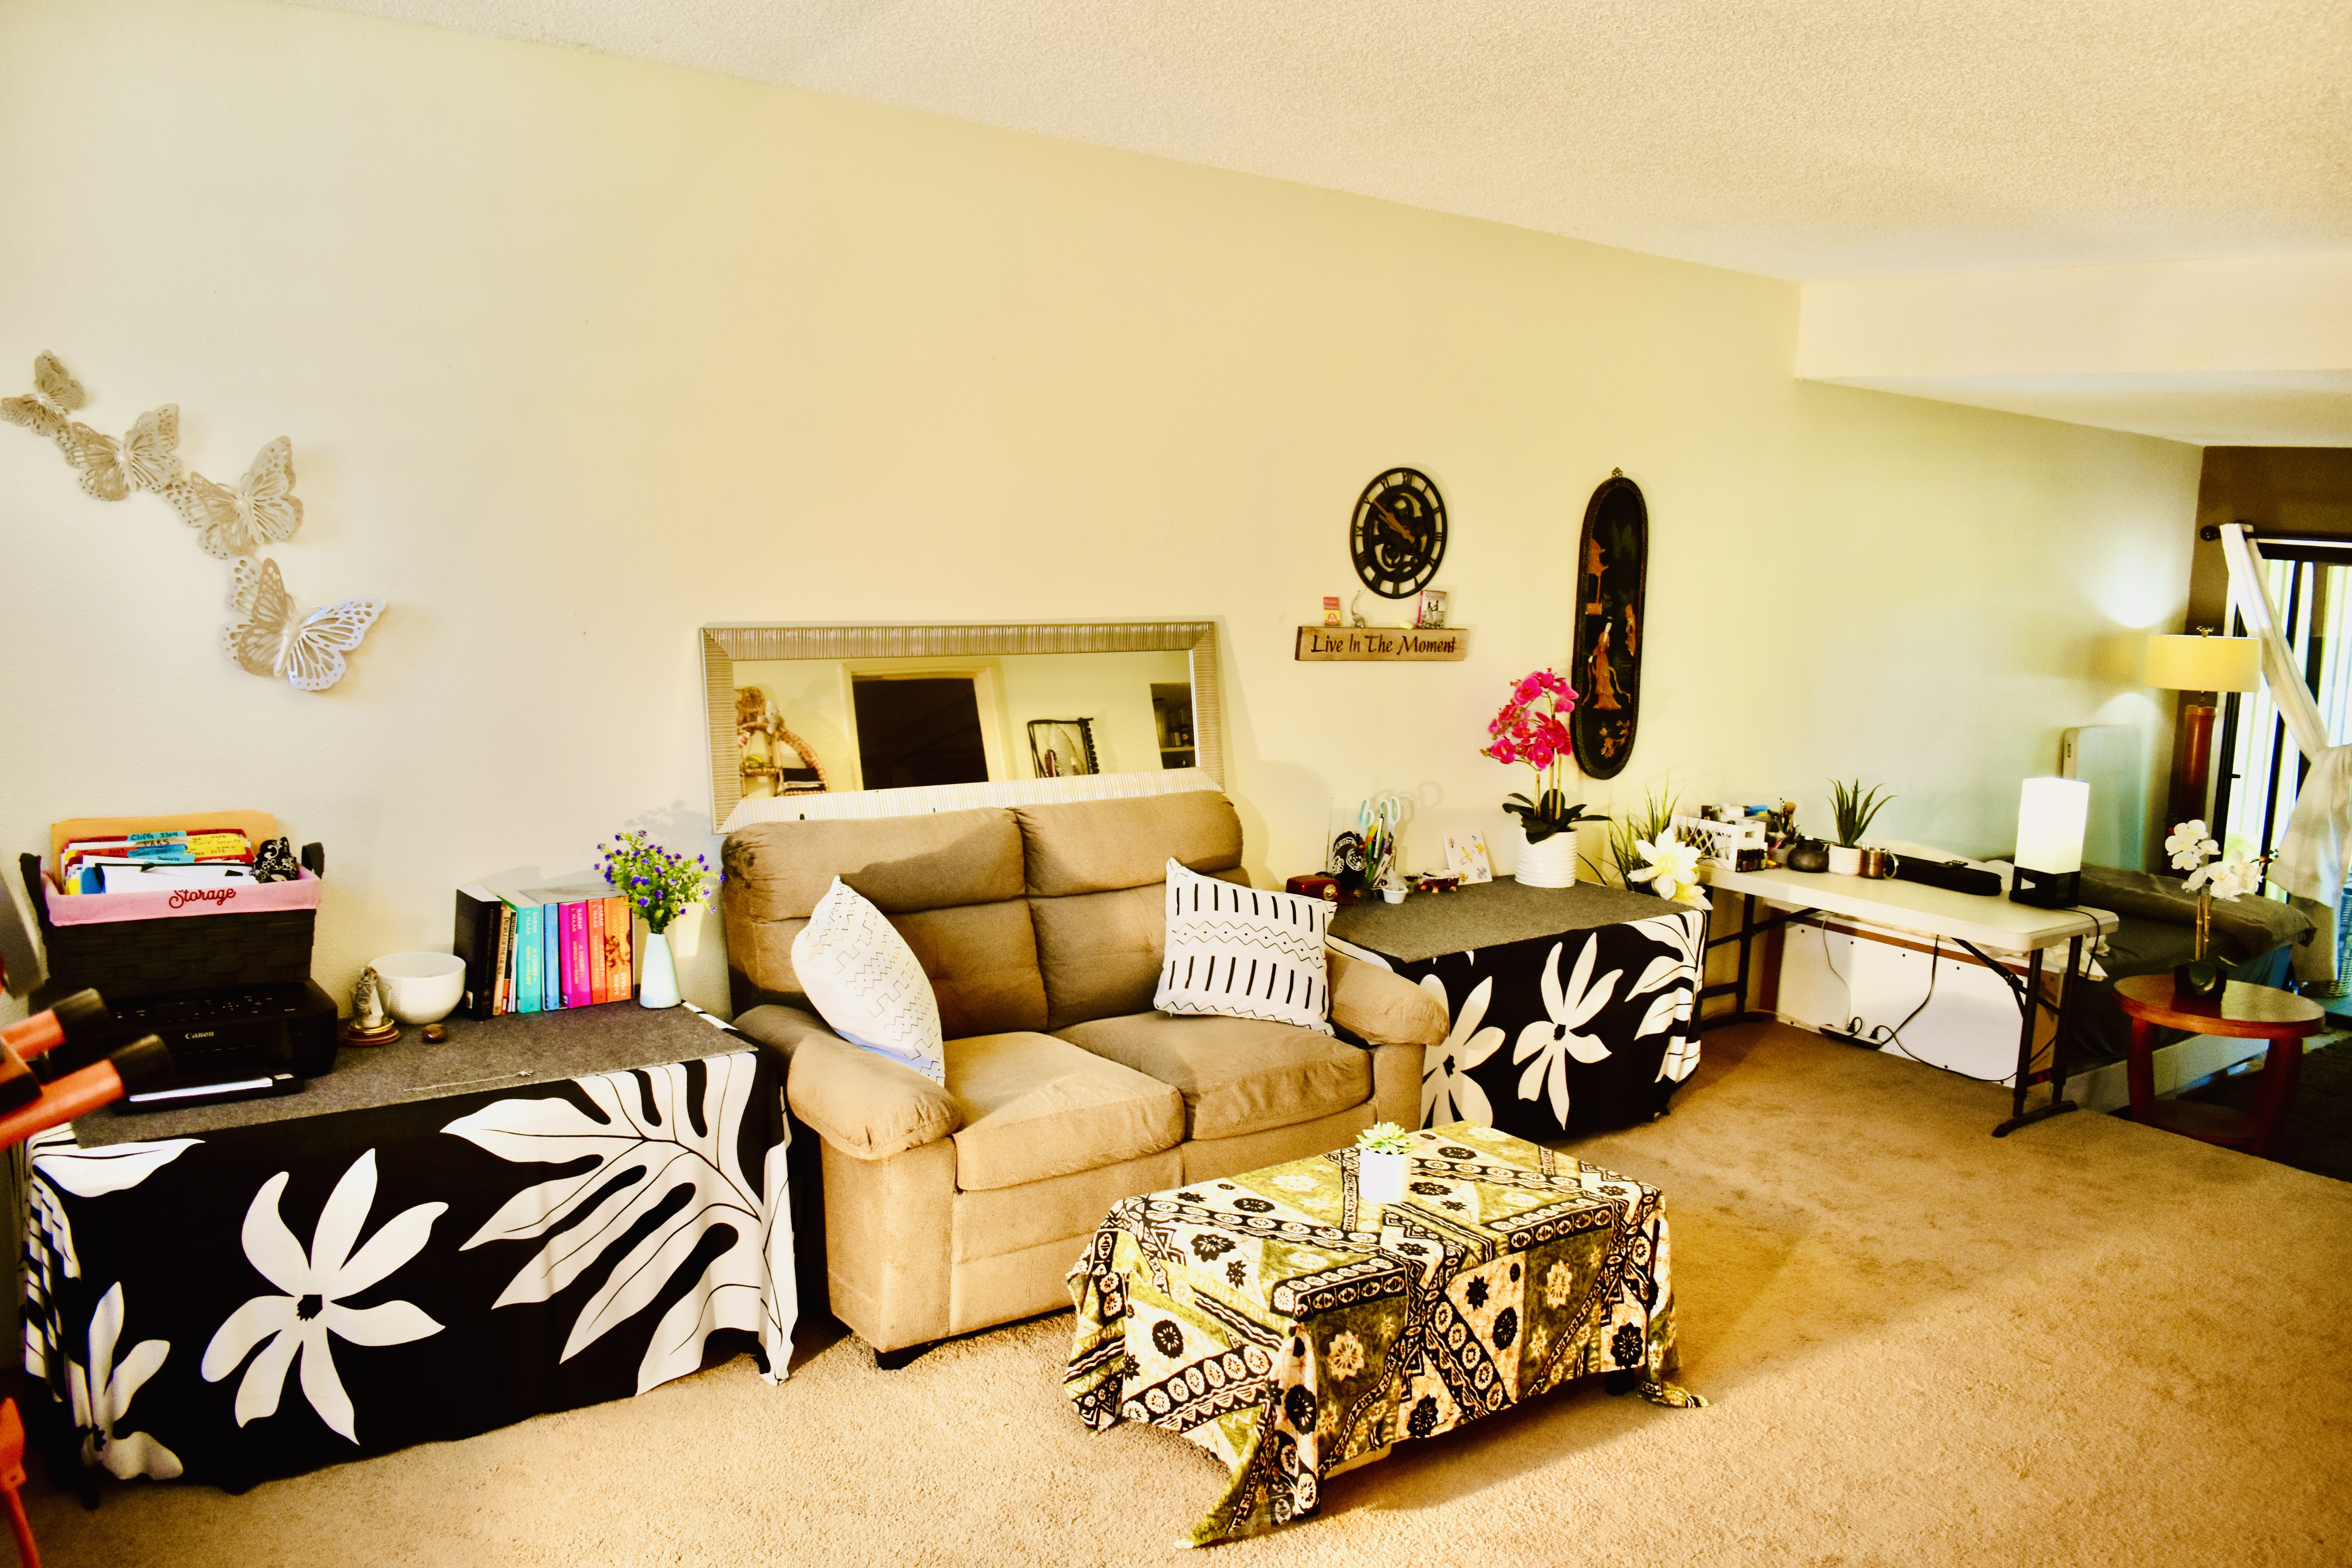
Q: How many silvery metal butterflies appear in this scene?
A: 4